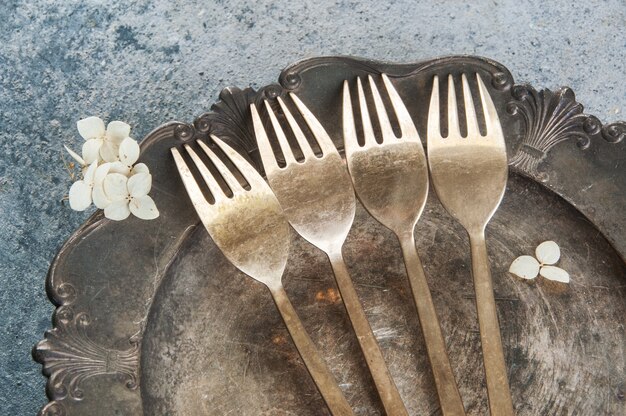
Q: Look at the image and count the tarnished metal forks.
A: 4